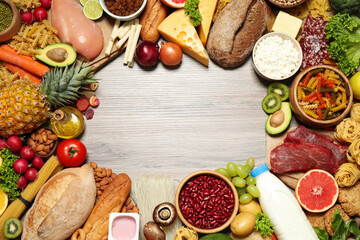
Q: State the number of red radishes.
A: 10